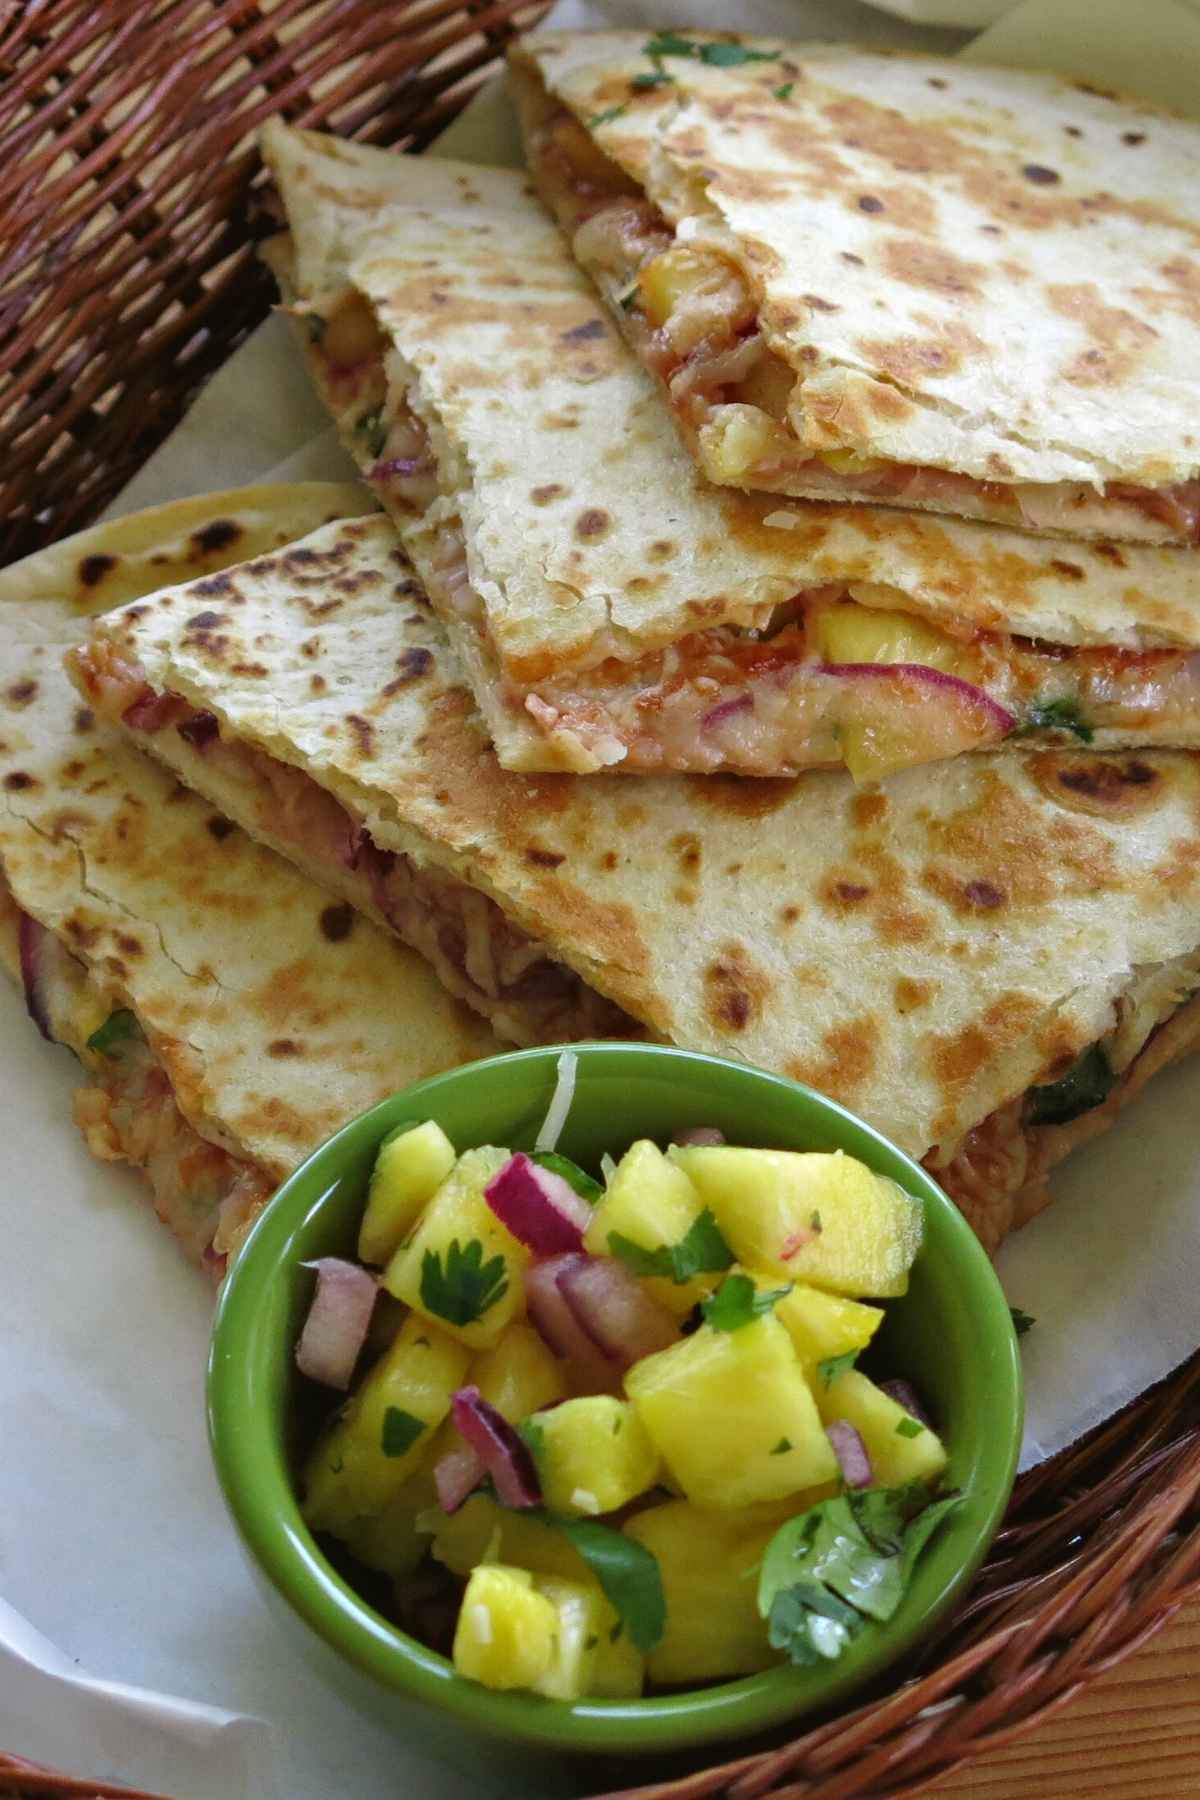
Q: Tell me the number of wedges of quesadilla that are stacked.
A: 4